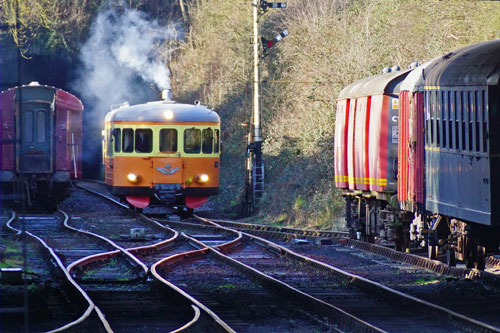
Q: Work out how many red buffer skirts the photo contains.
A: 2